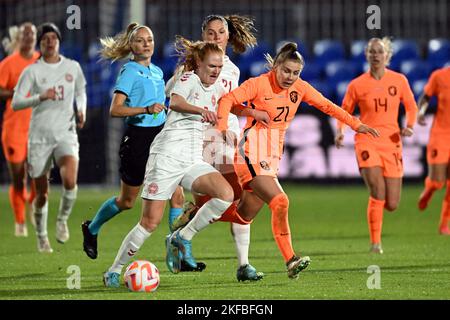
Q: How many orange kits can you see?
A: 4